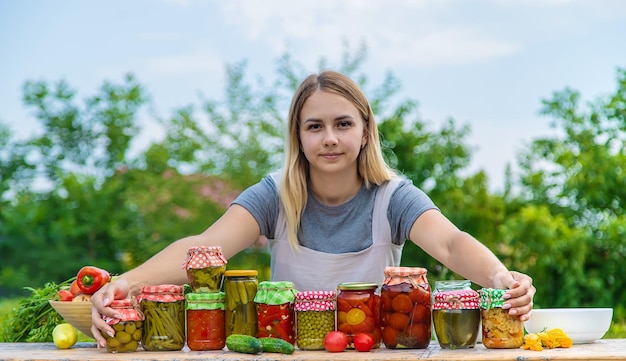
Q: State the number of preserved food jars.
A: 11